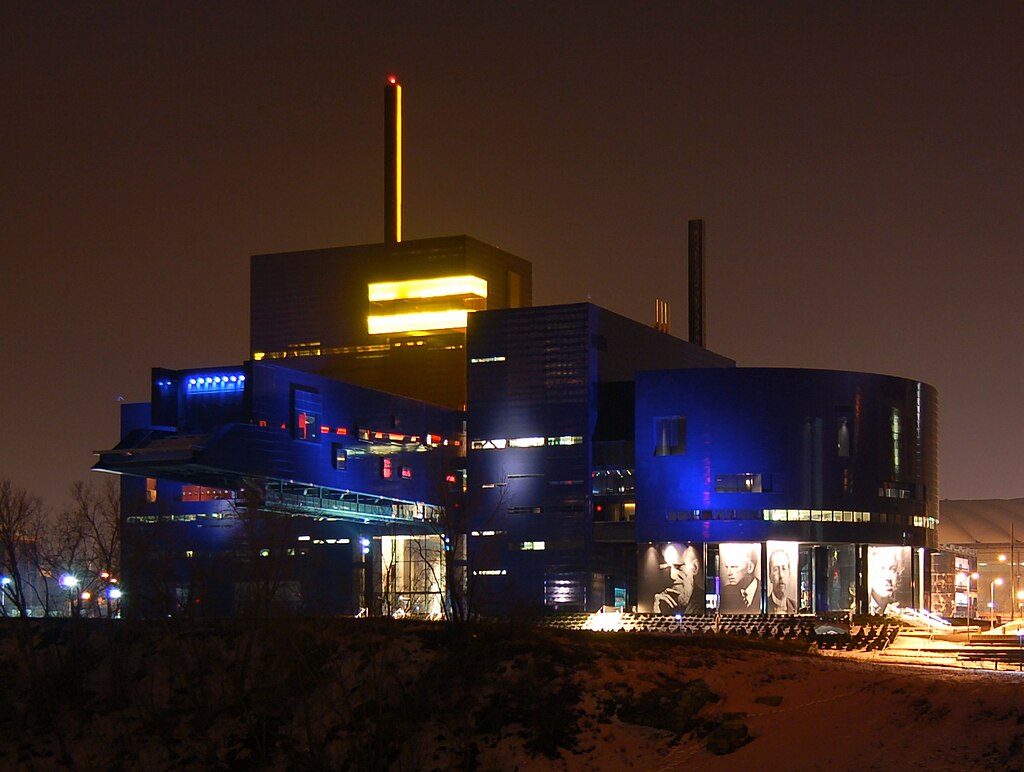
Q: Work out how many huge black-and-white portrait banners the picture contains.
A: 4